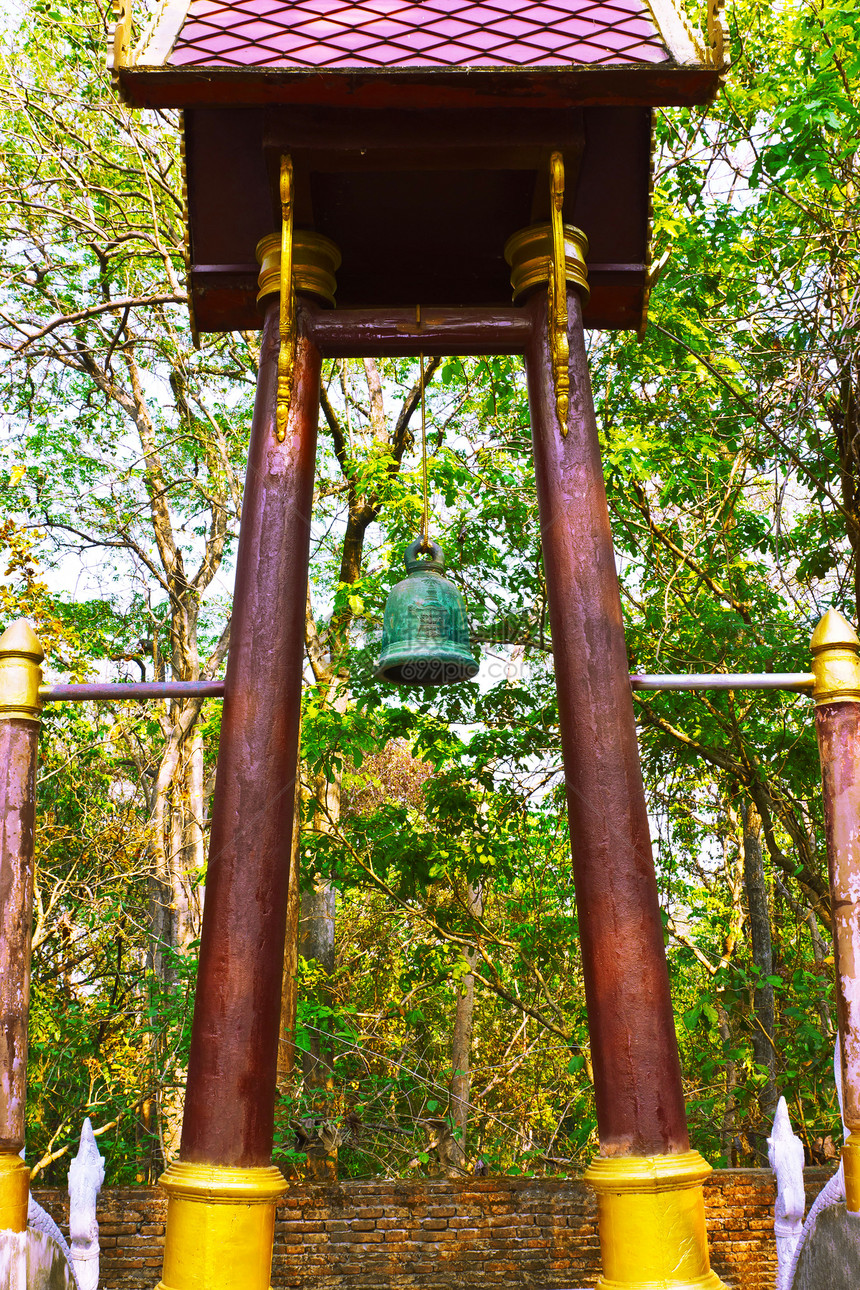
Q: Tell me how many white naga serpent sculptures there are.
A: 2